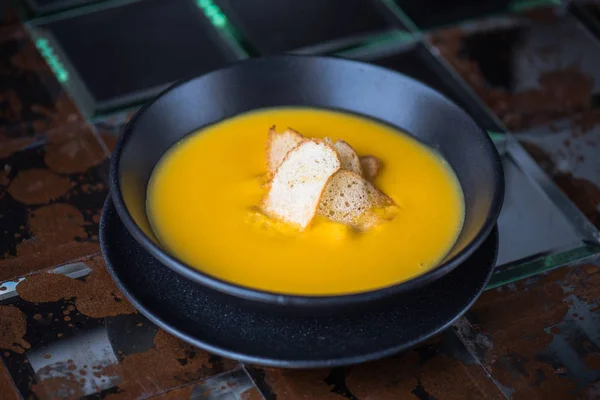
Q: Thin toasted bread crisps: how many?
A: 5